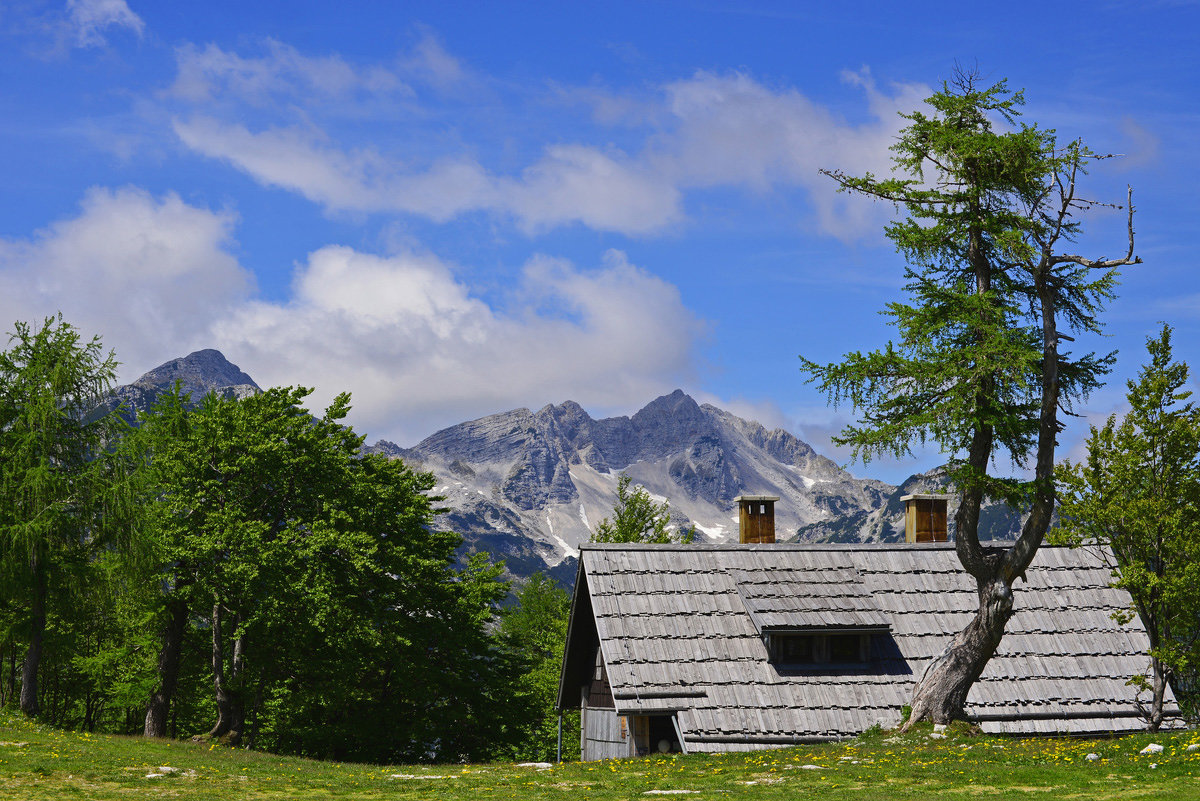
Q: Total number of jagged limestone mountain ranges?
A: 1